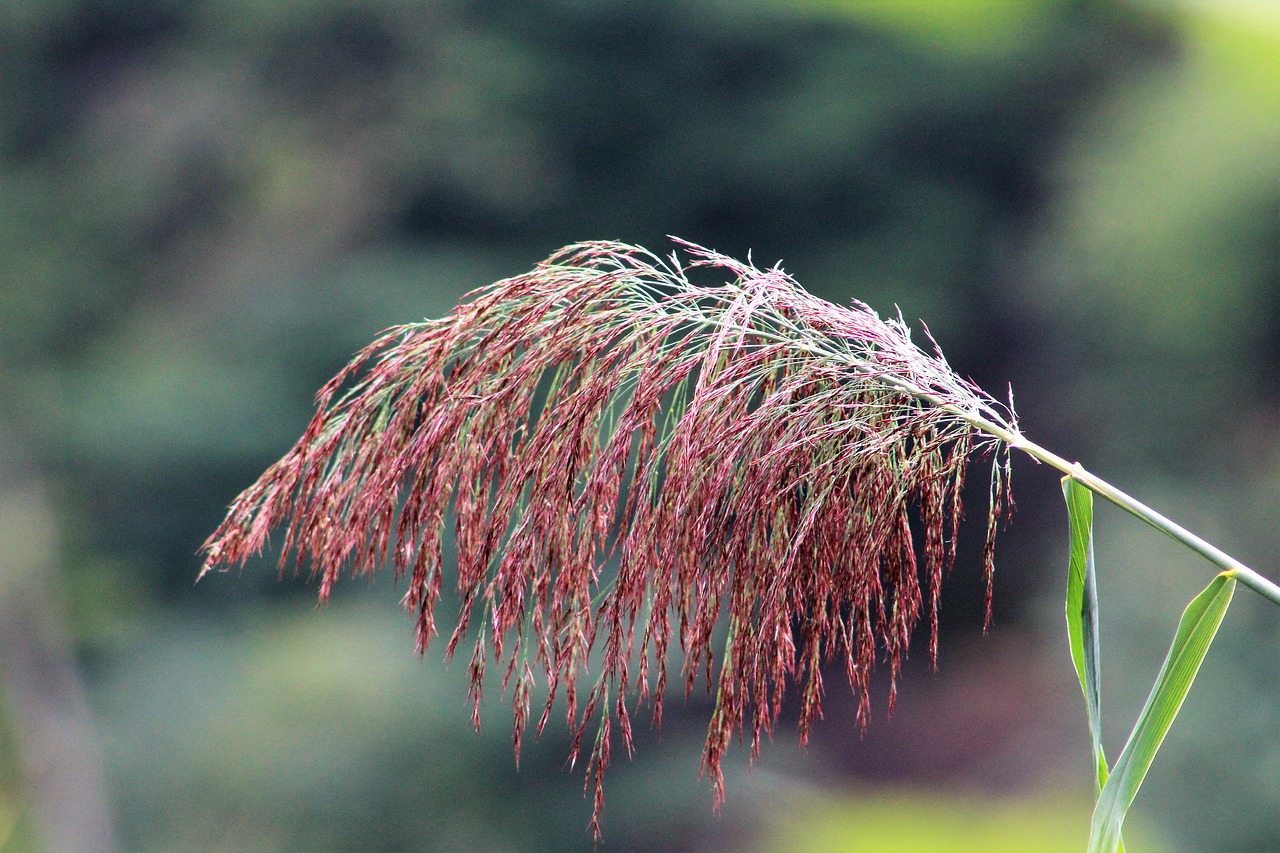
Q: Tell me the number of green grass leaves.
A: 2